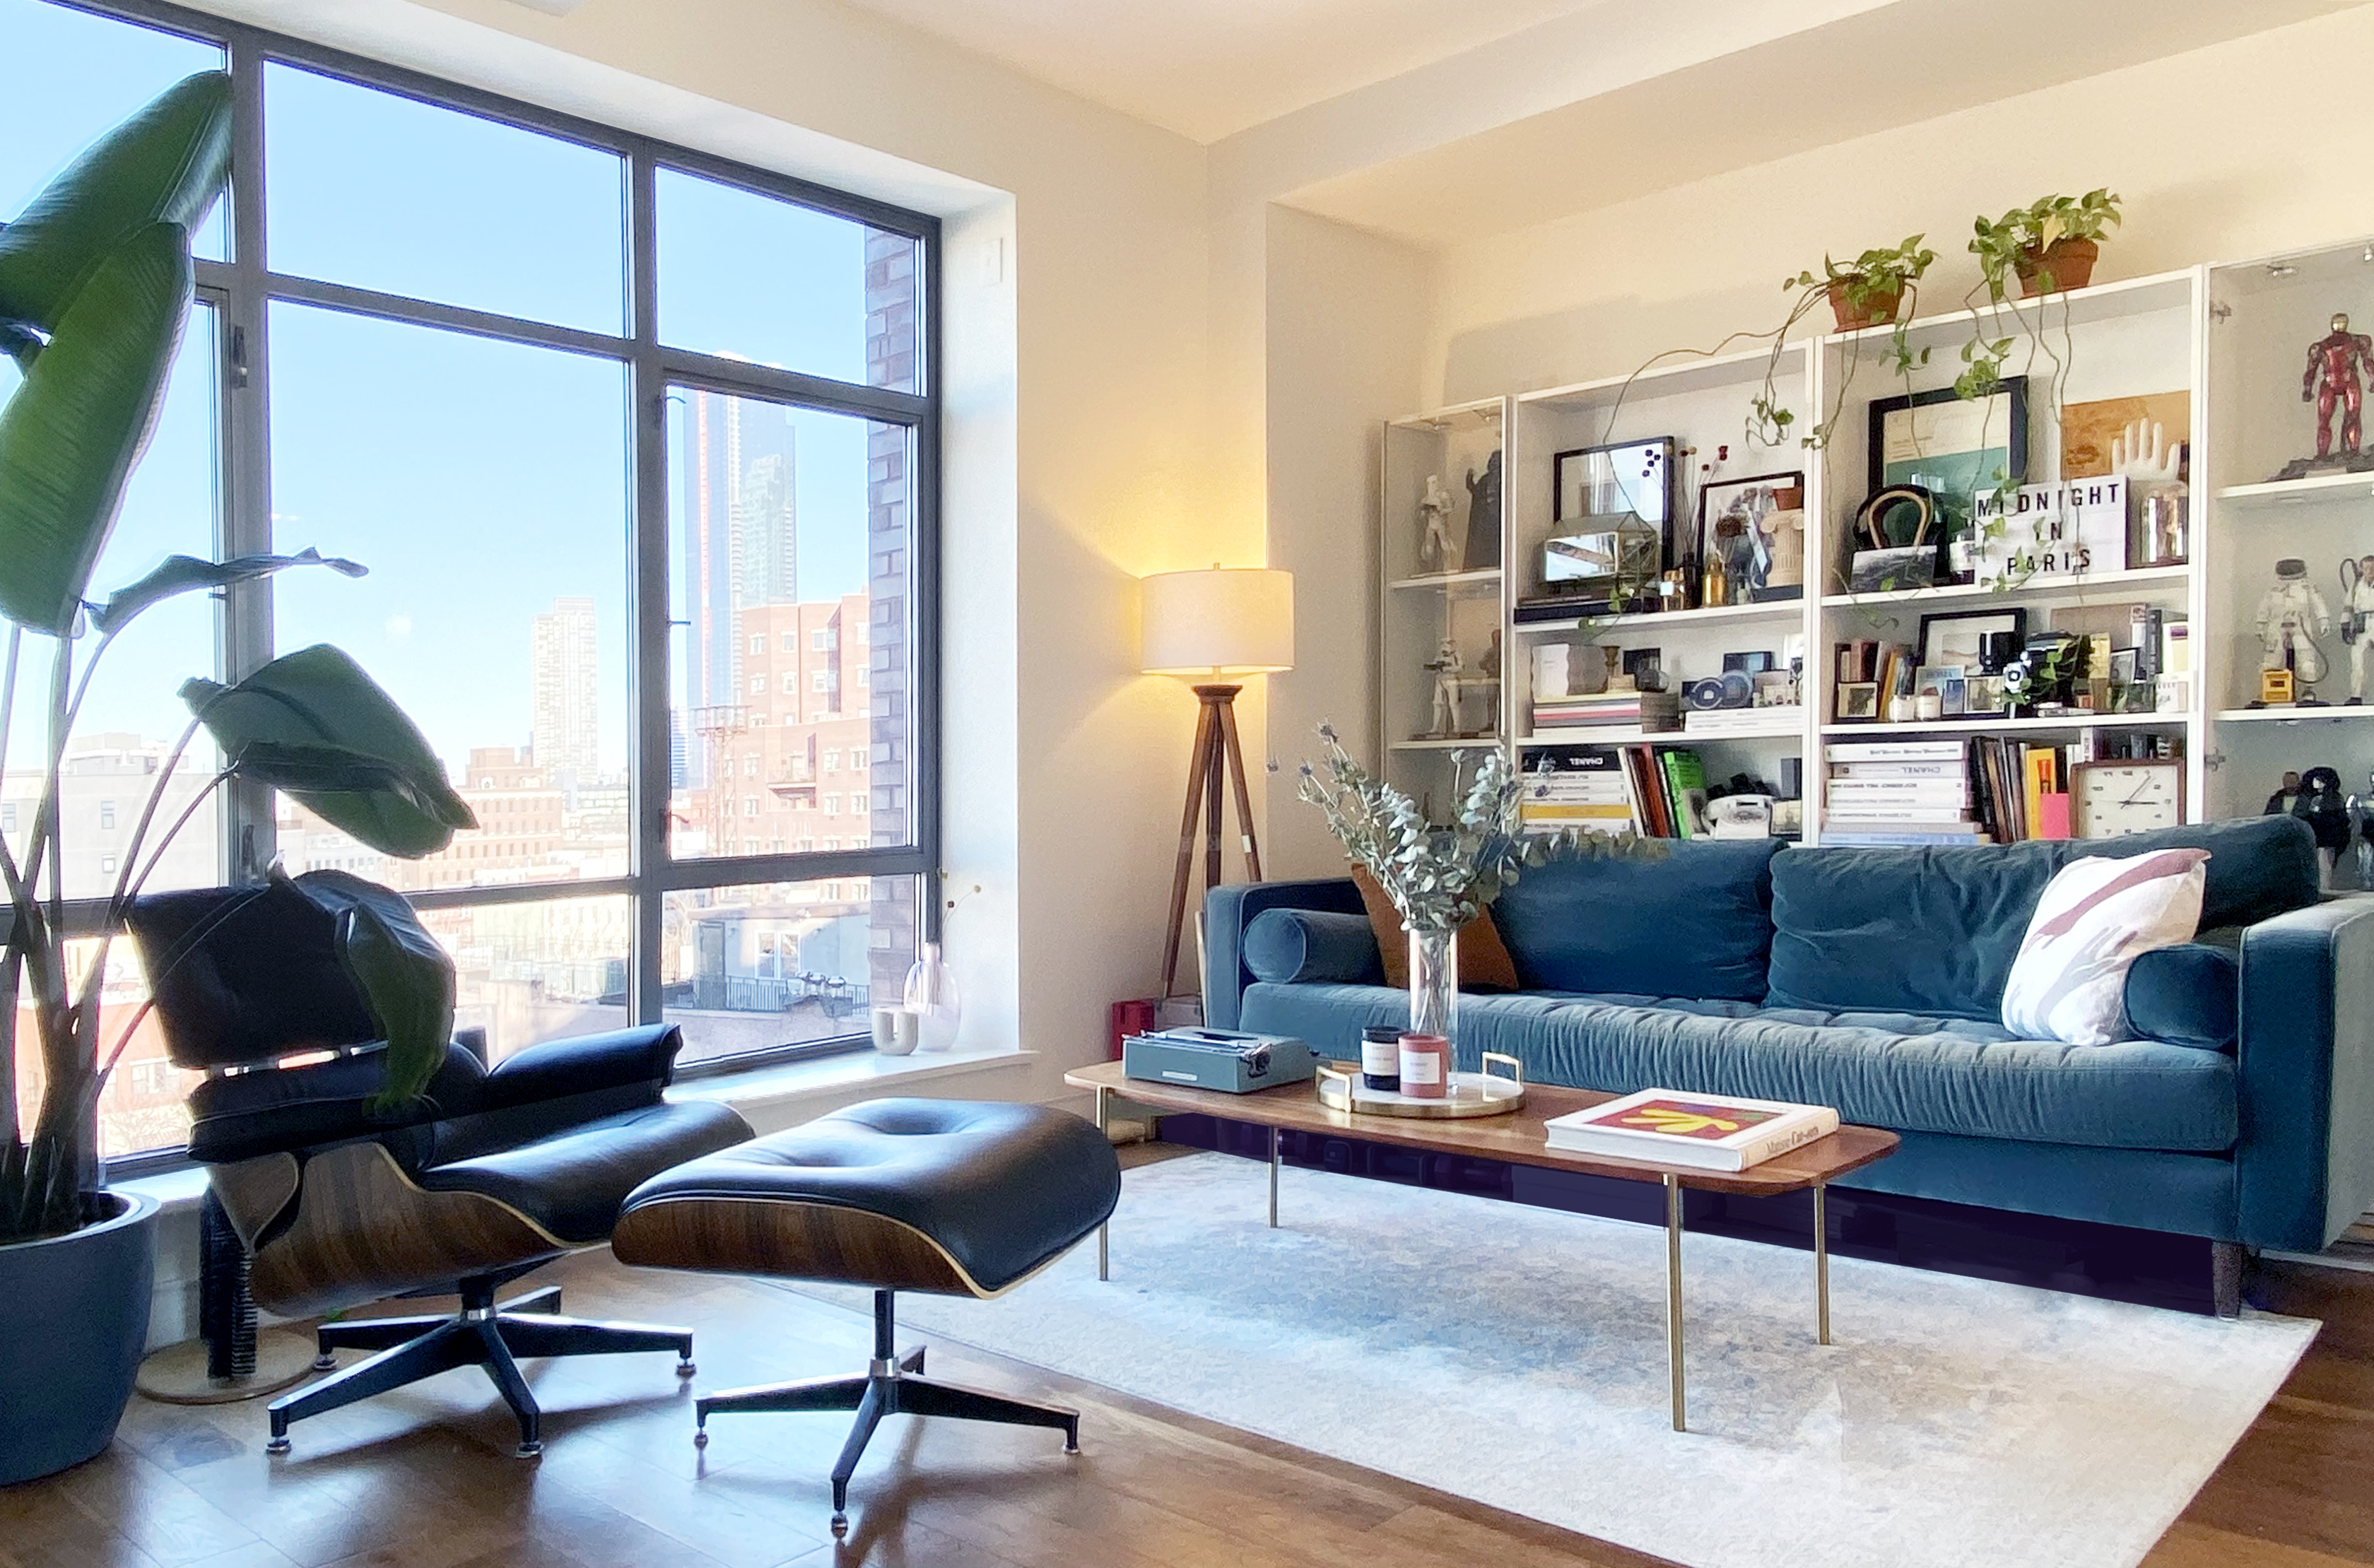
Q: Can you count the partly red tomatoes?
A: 0